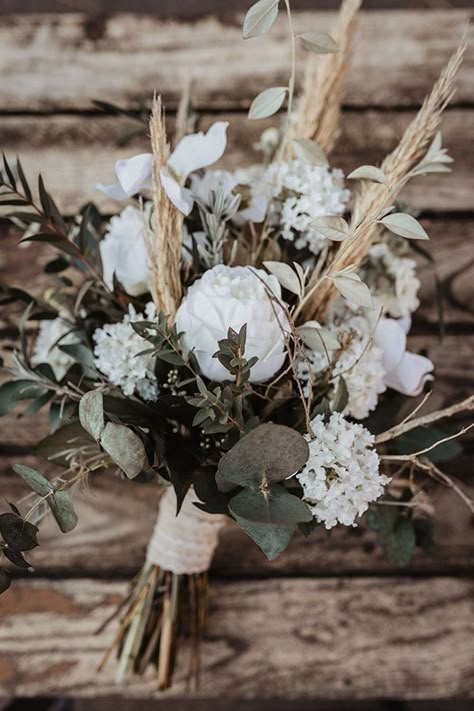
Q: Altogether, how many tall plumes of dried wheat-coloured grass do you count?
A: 3